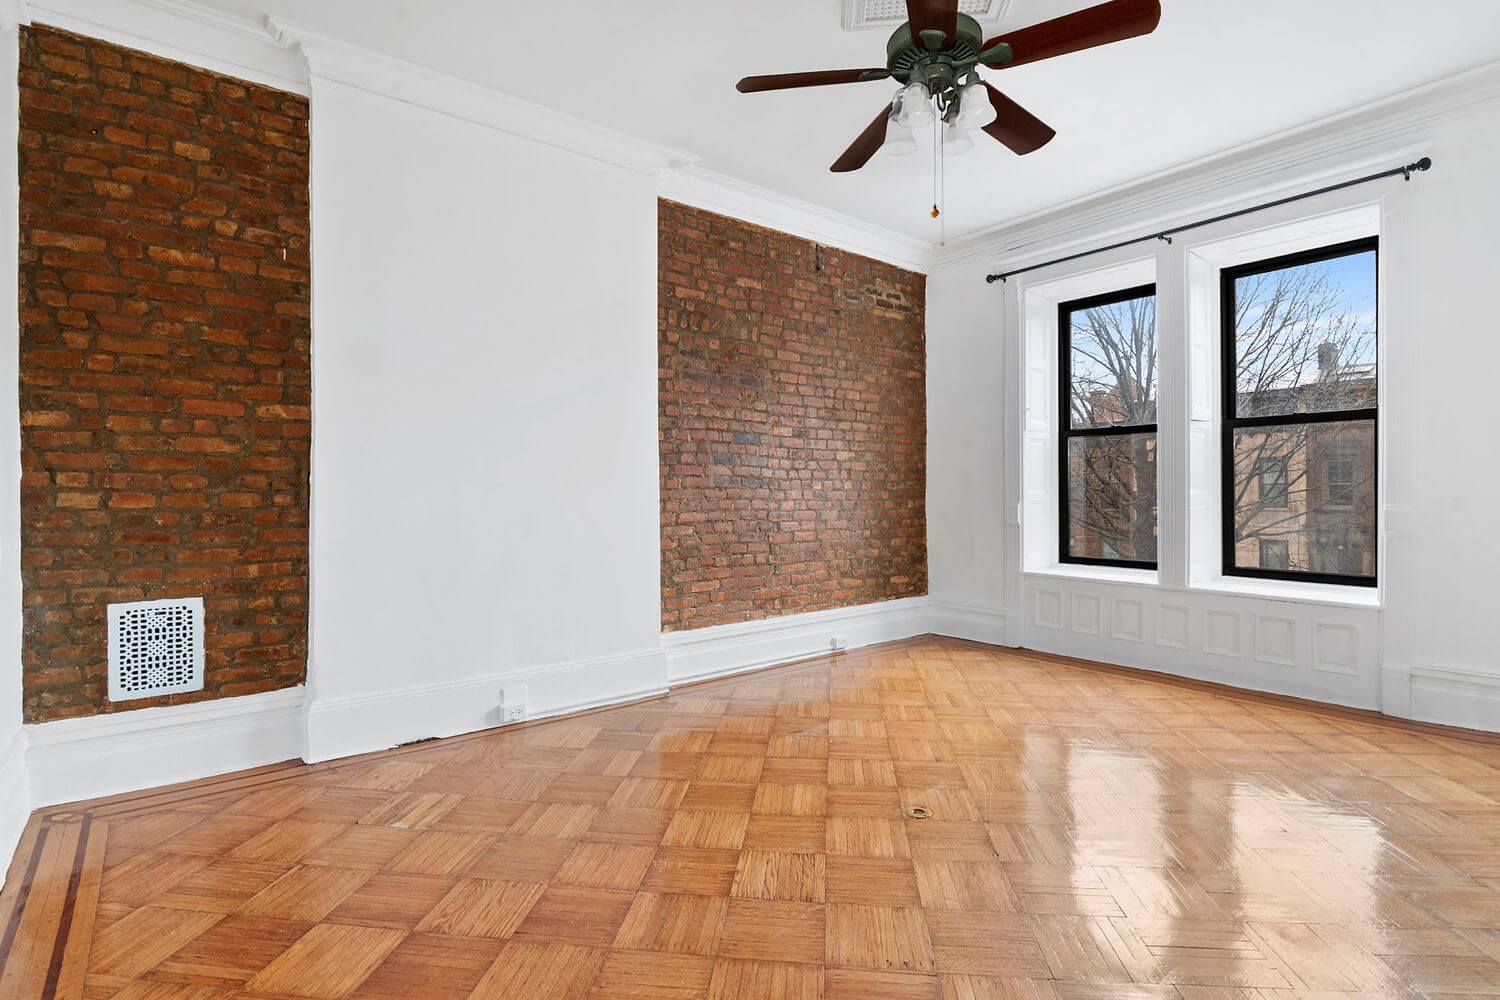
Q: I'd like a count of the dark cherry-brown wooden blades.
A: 5